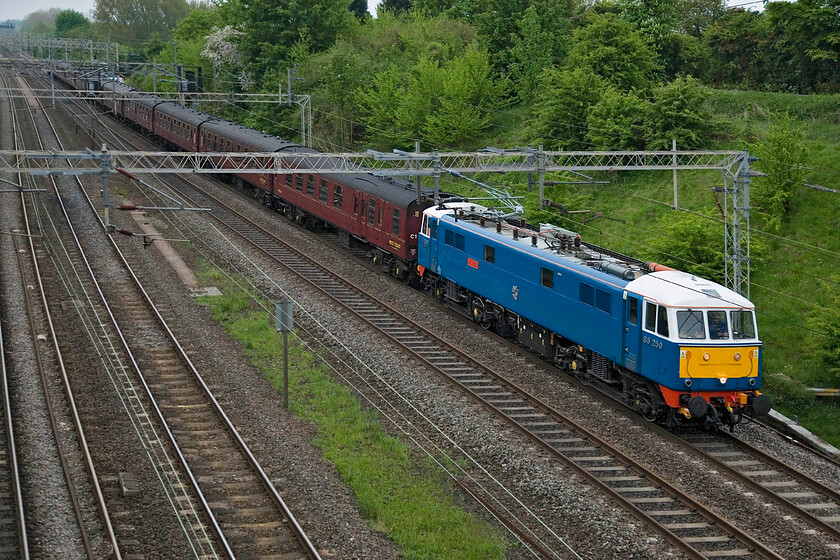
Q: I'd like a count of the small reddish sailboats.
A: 0